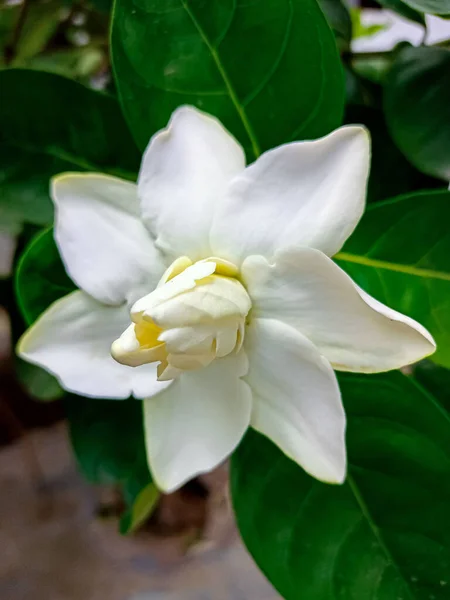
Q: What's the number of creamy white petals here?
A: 7